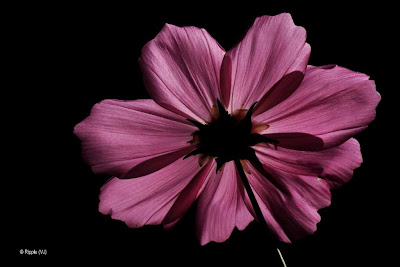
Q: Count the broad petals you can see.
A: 8